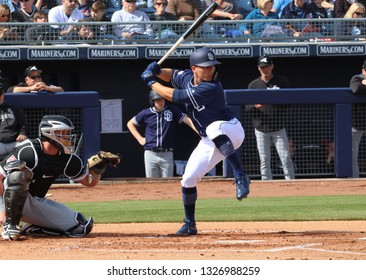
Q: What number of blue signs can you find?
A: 7